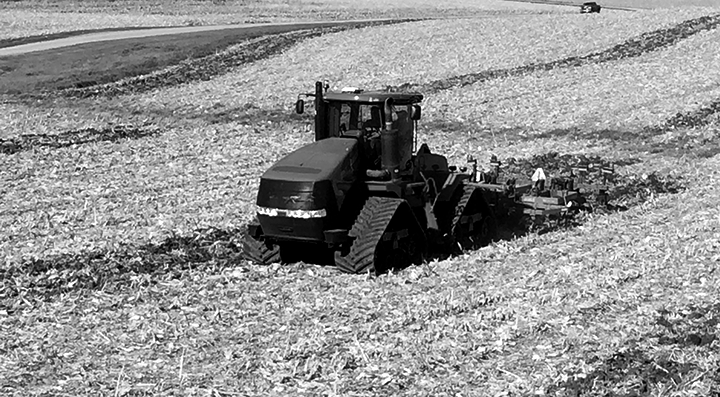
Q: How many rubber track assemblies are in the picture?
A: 3